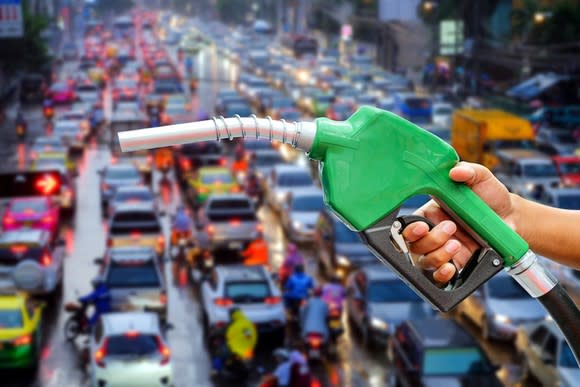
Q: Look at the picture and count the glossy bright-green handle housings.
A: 1